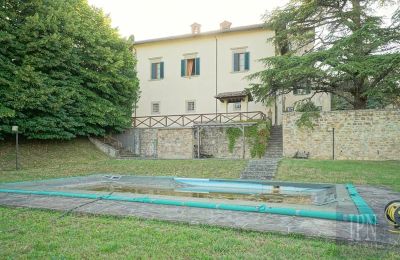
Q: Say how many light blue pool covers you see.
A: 1